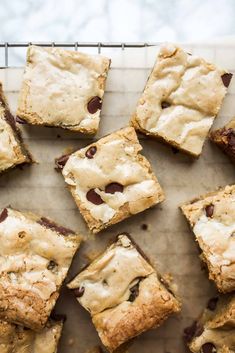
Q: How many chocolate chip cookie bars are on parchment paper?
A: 10